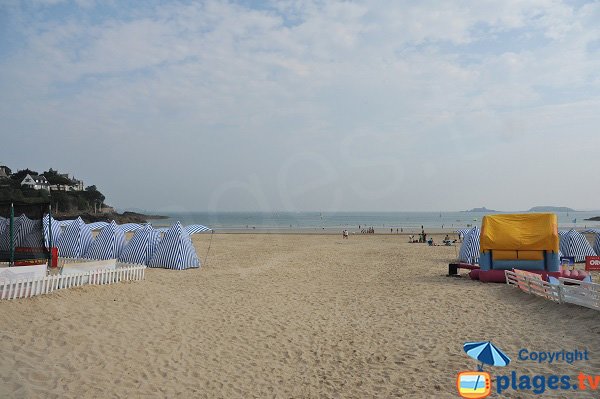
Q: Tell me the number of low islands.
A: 2